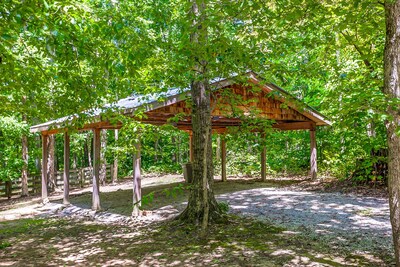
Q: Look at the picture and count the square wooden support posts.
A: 8